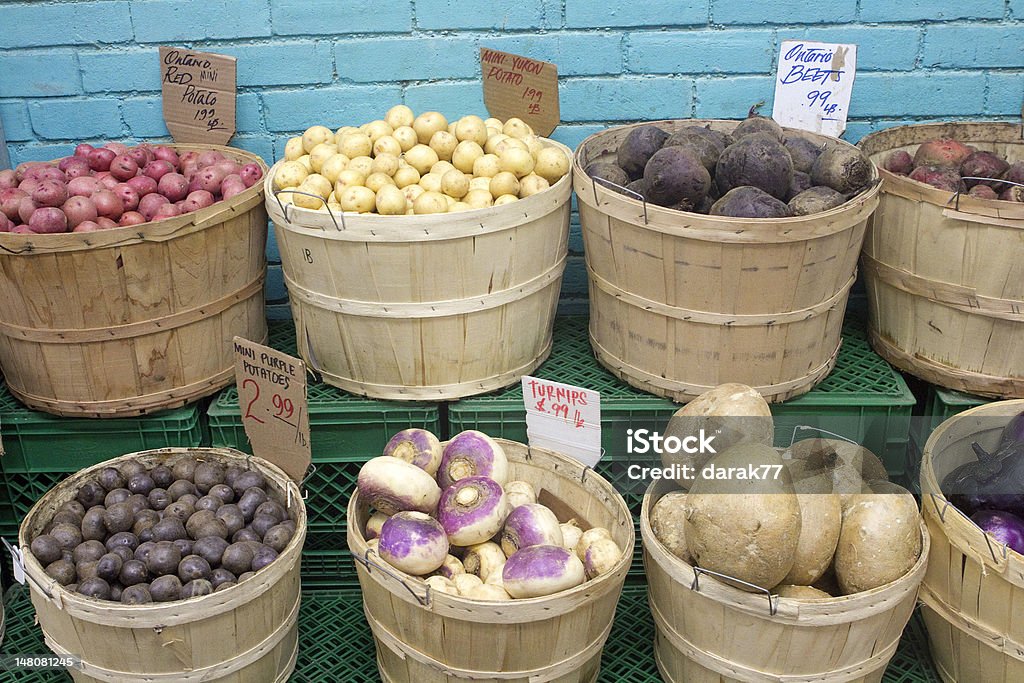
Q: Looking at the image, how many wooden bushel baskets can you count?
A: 8